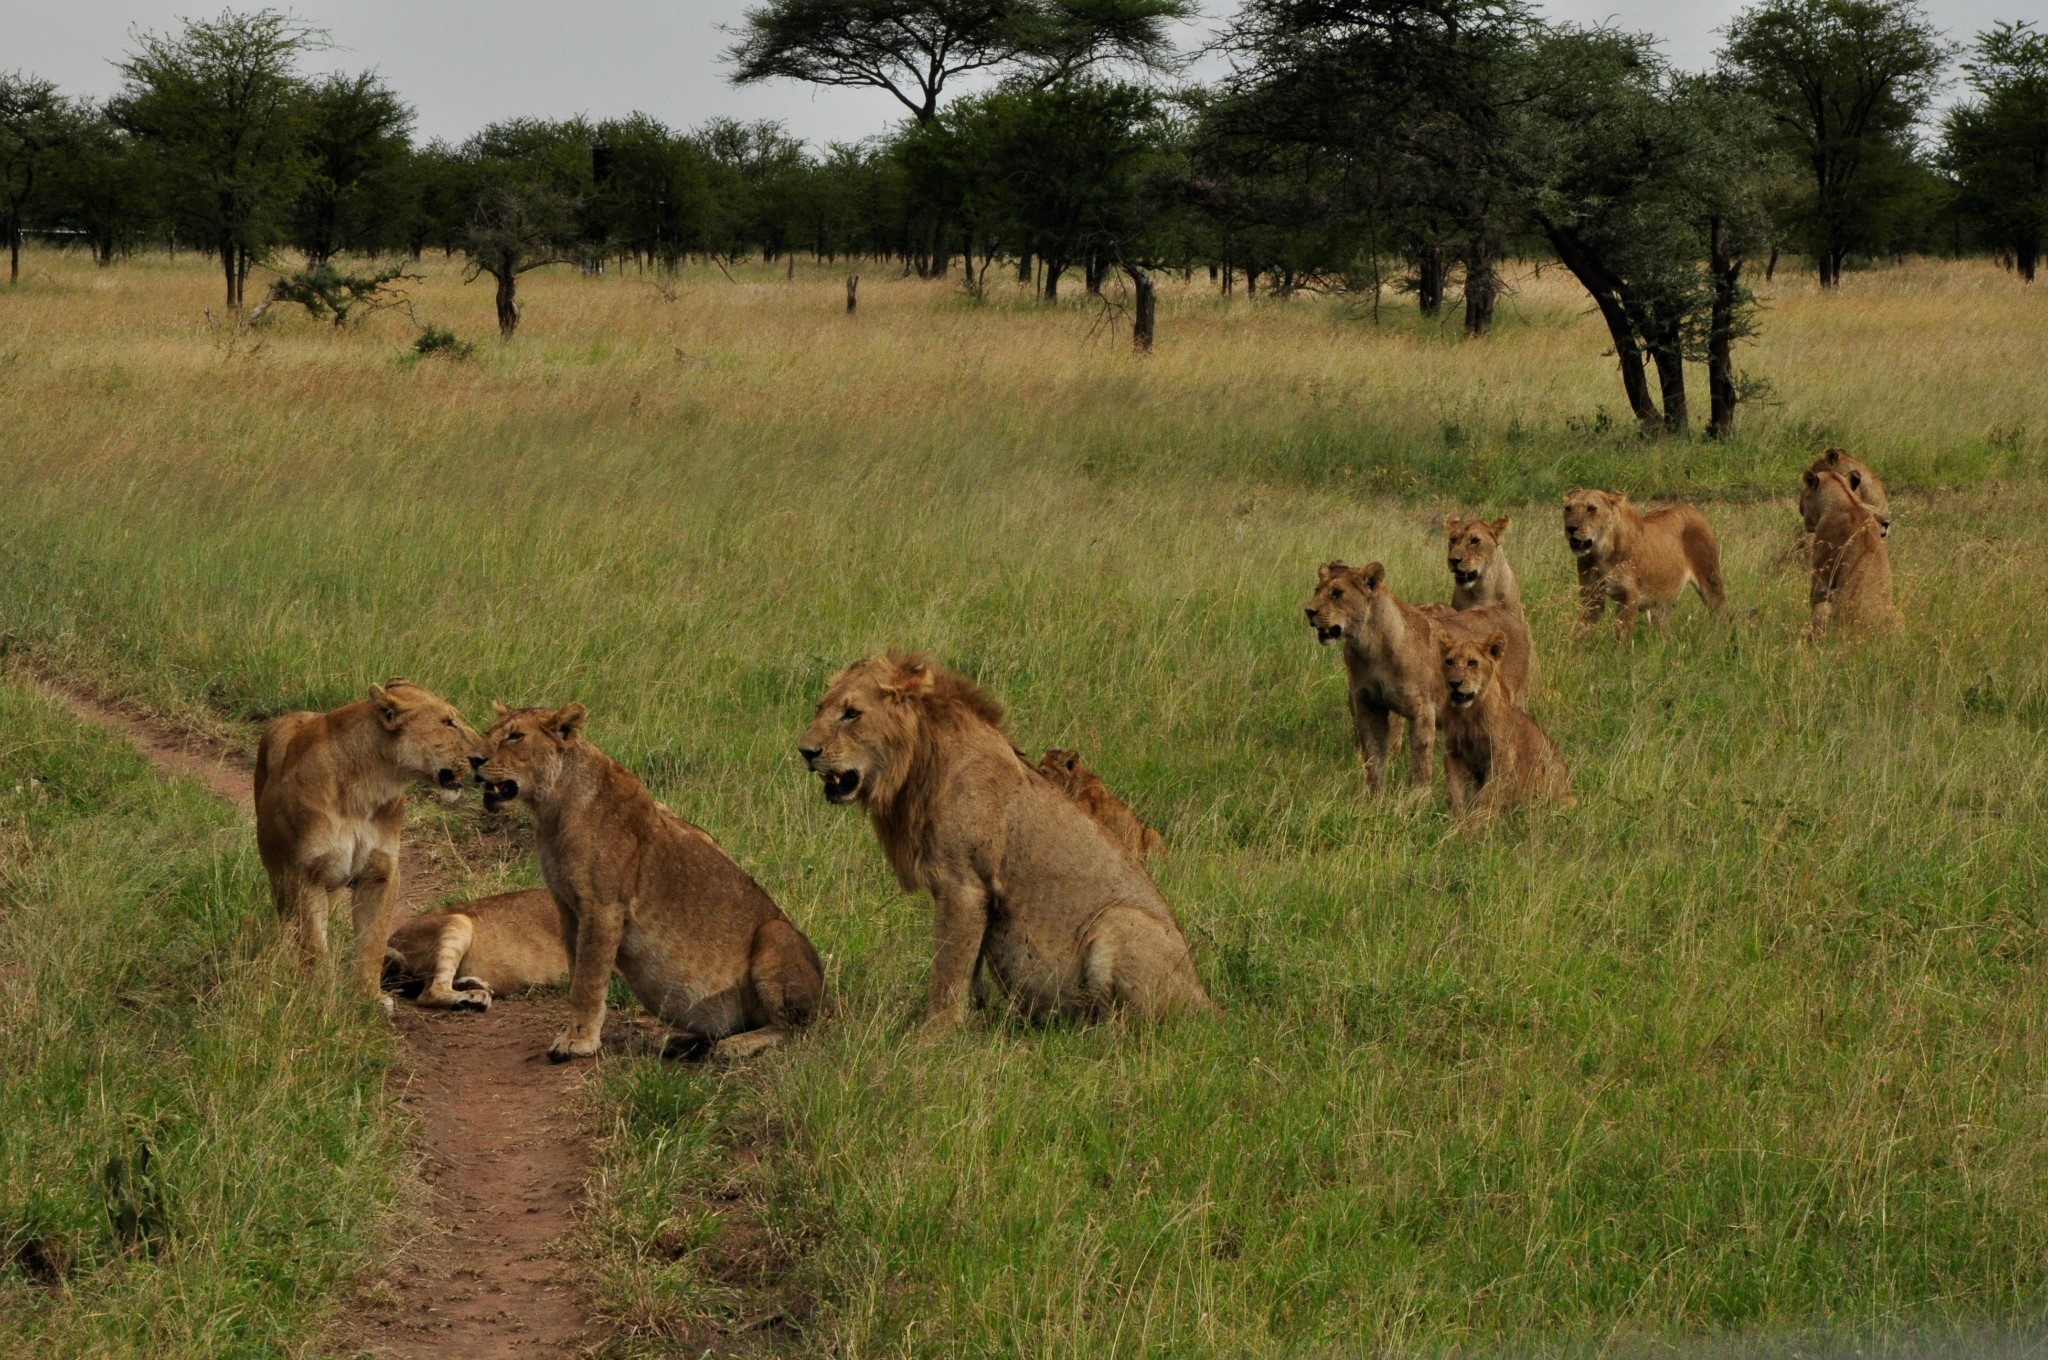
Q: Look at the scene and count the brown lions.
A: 11